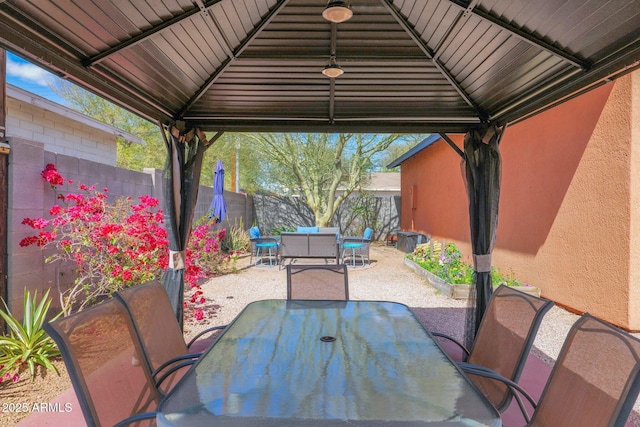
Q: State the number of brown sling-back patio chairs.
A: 5